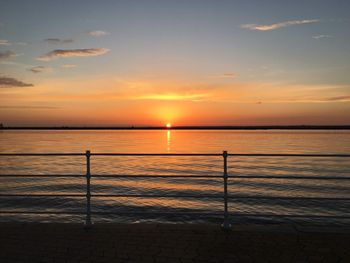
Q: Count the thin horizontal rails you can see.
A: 4